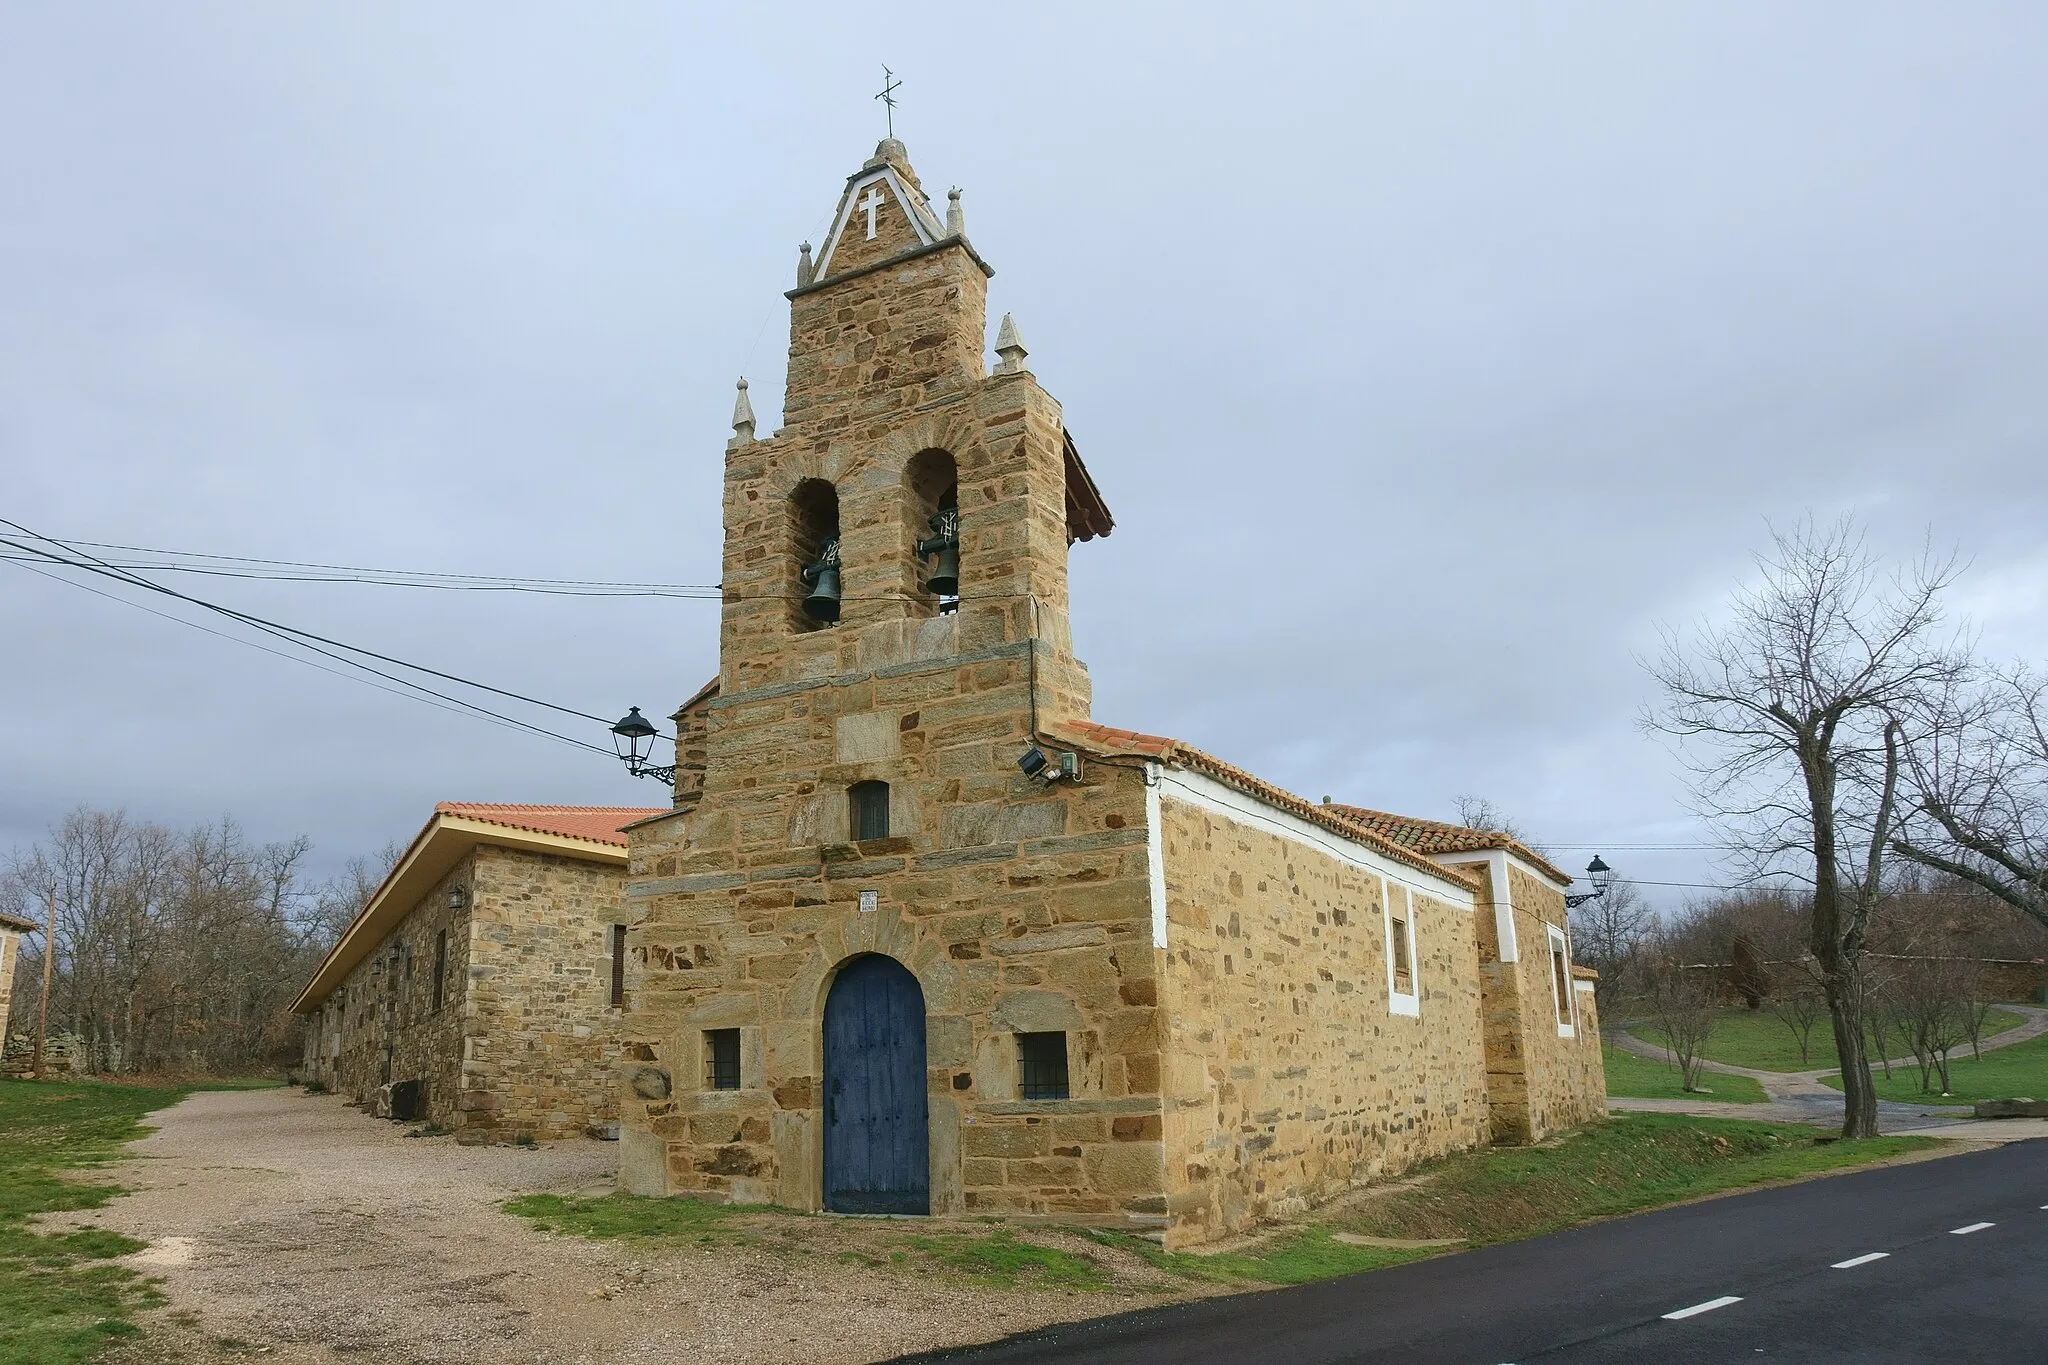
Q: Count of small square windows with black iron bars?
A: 2